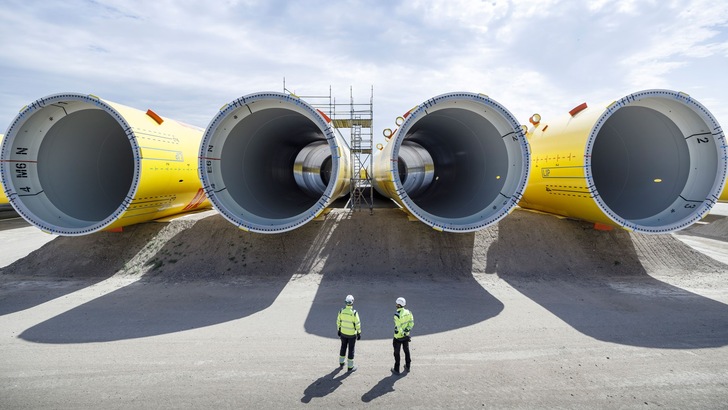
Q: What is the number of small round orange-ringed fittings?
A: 5